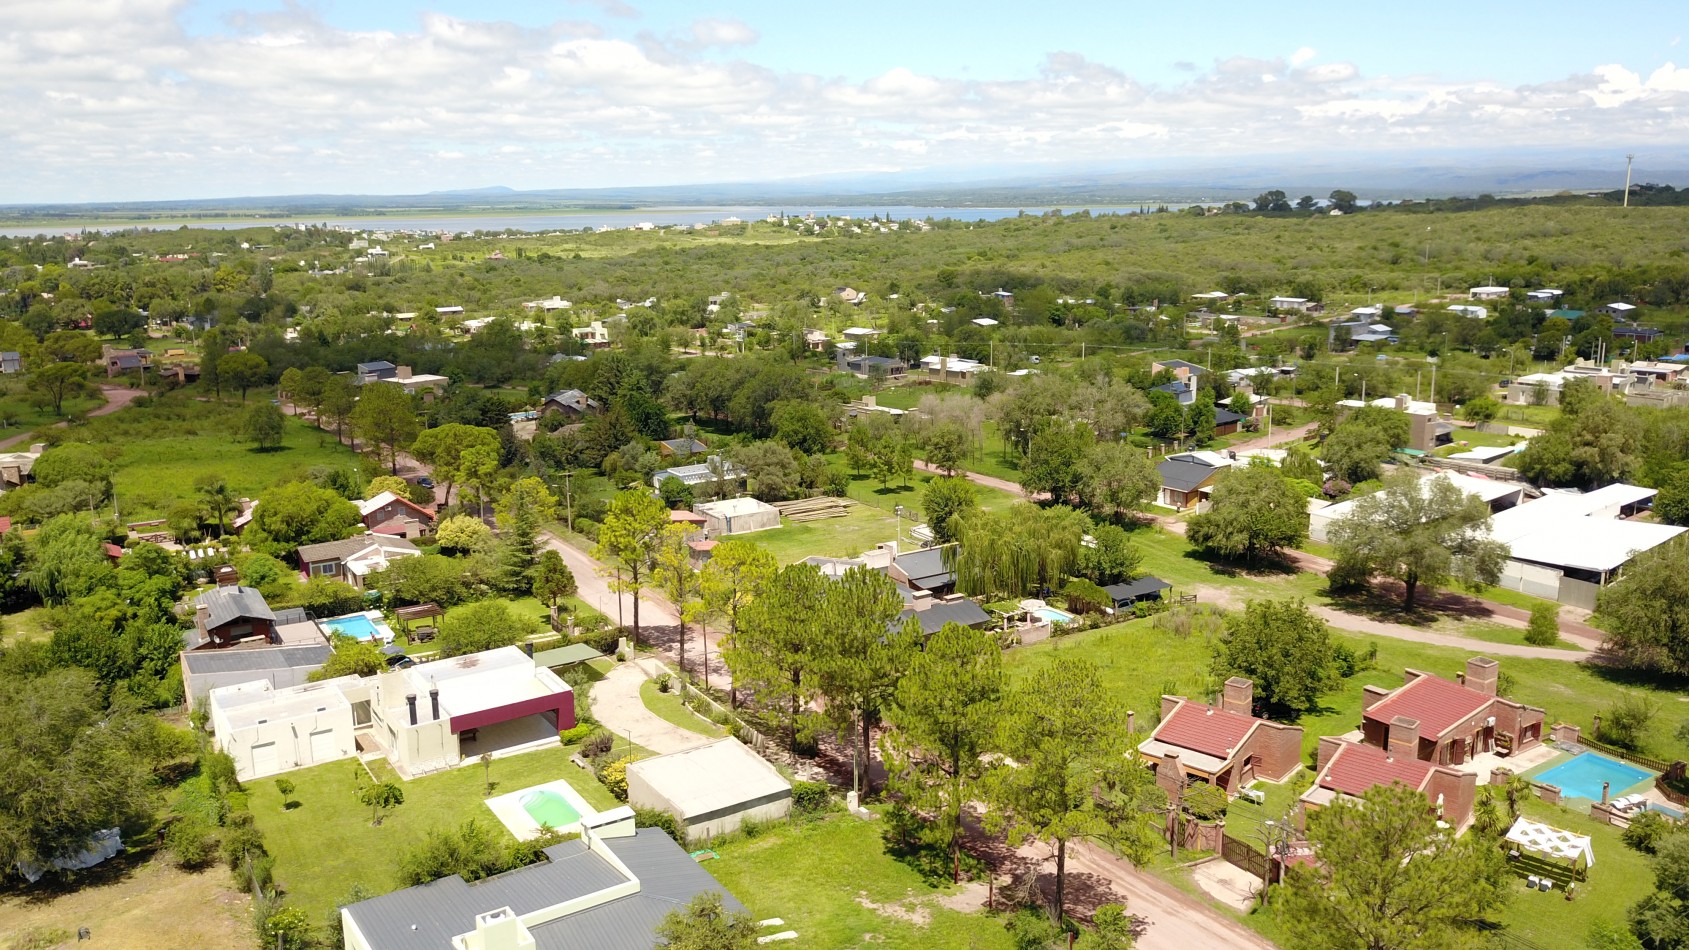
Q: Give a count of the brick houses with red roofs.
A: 3